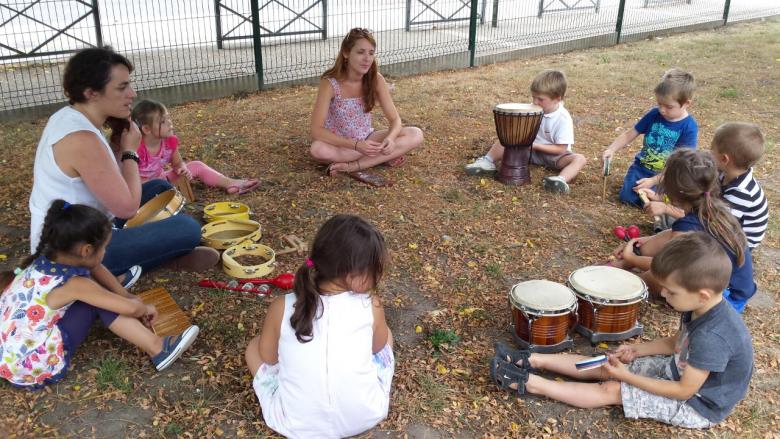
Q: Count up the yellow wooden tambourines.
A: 3